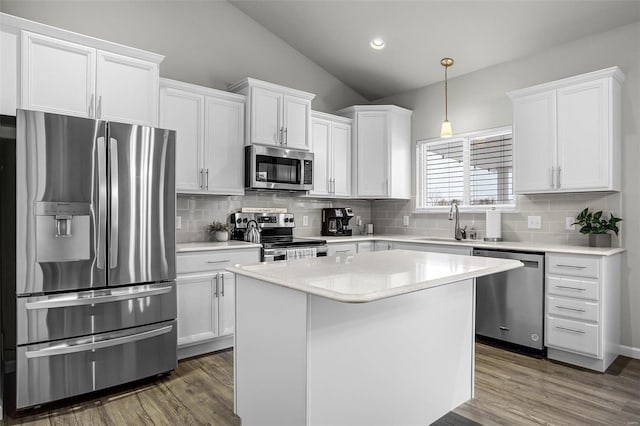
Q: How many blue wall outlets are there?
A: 0